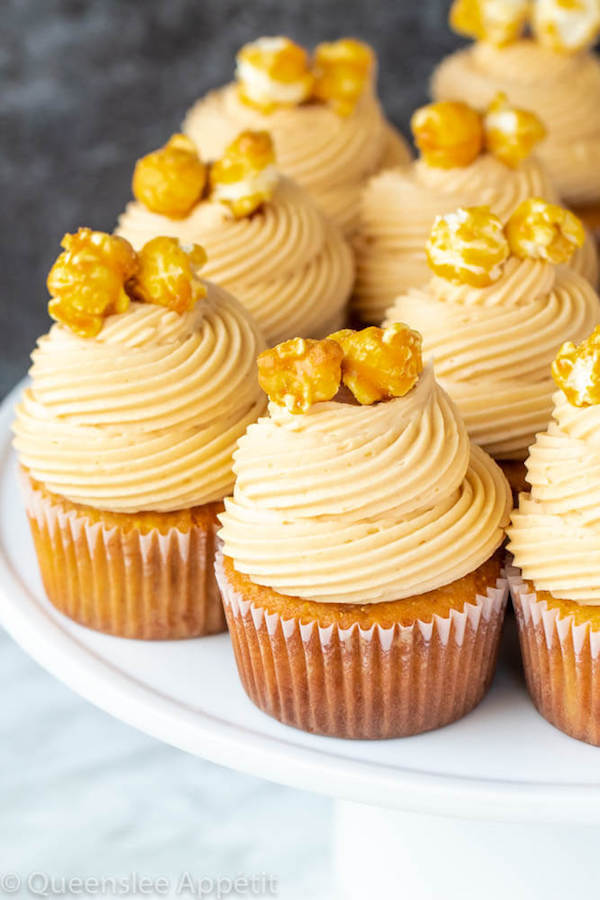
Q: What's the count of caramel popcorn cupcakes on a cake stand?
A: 8